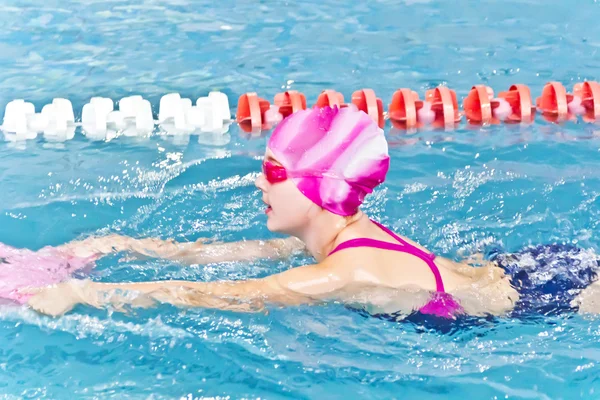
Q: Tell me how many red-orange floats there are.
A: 10